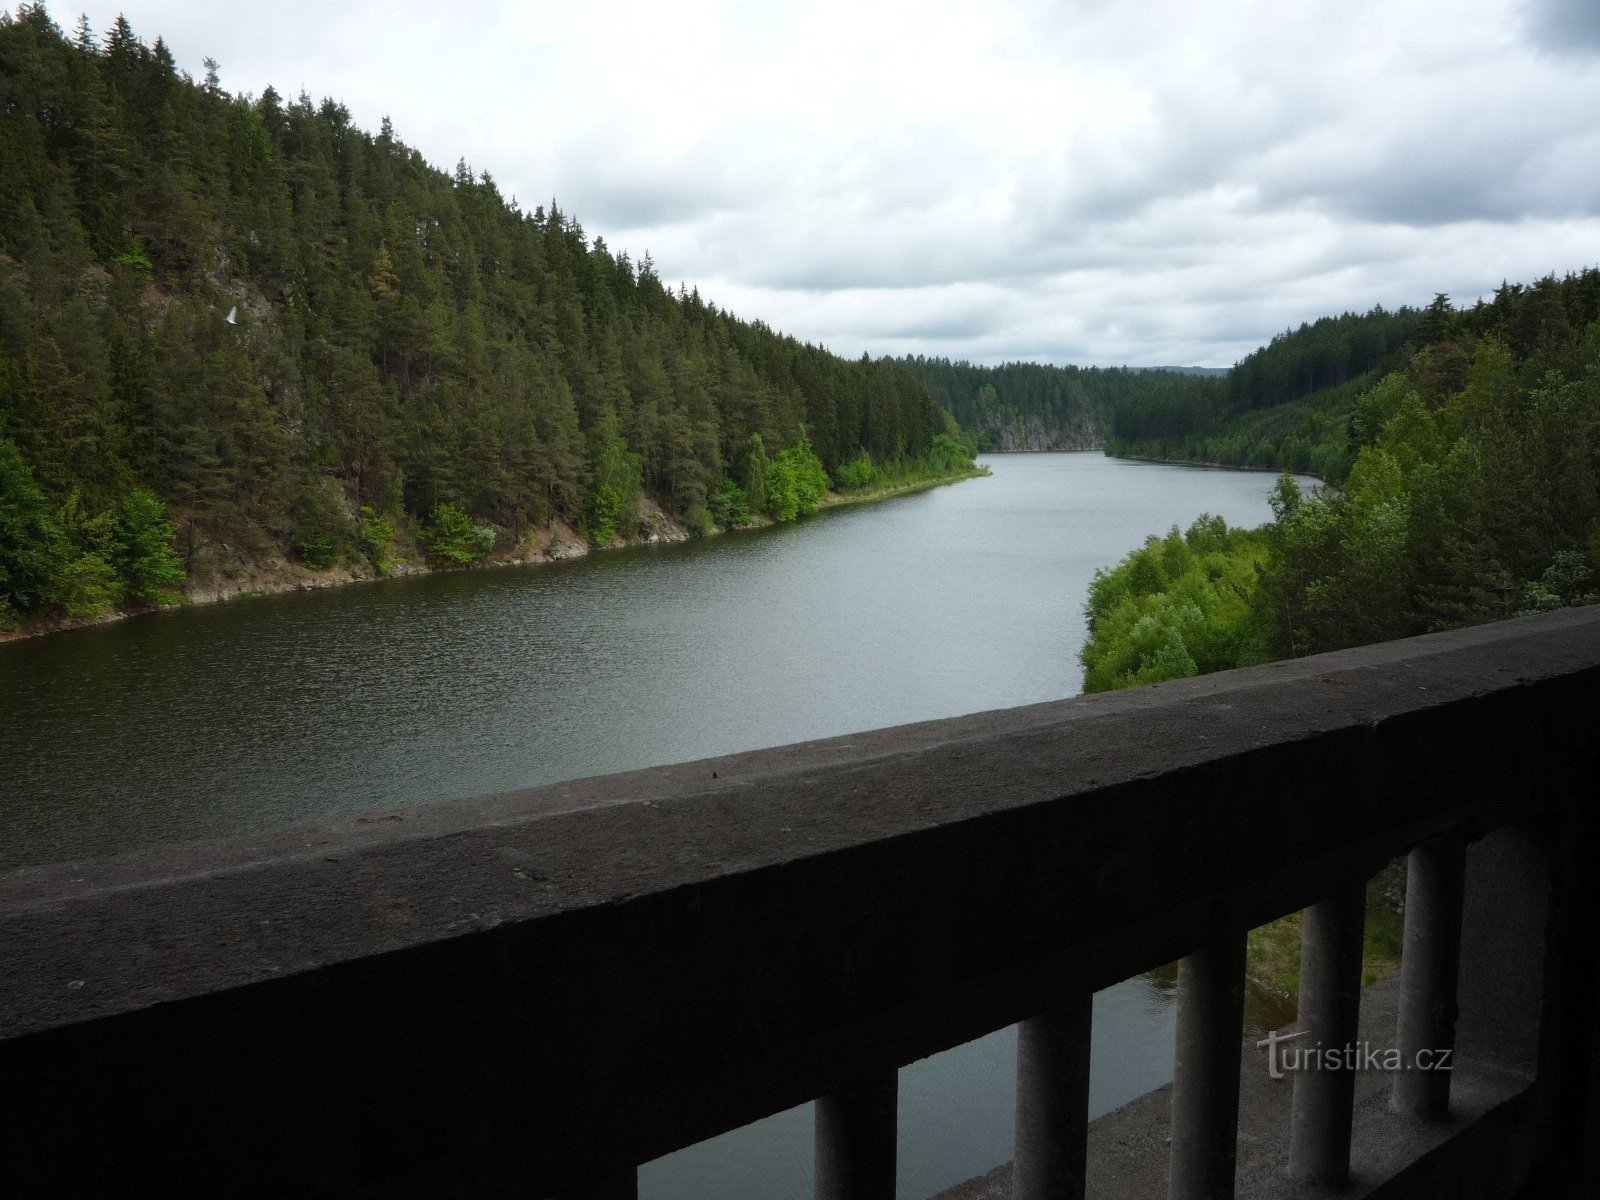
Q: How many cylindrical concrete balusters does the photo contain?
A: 5